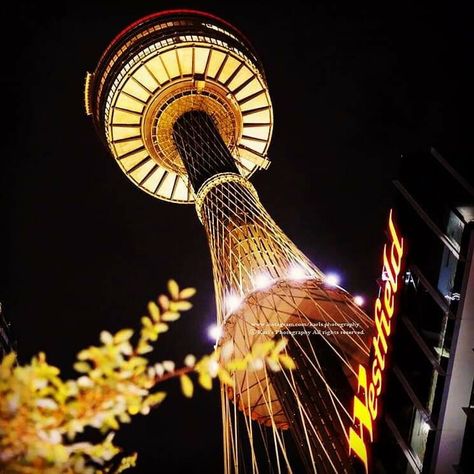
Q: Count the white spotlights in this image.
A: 6